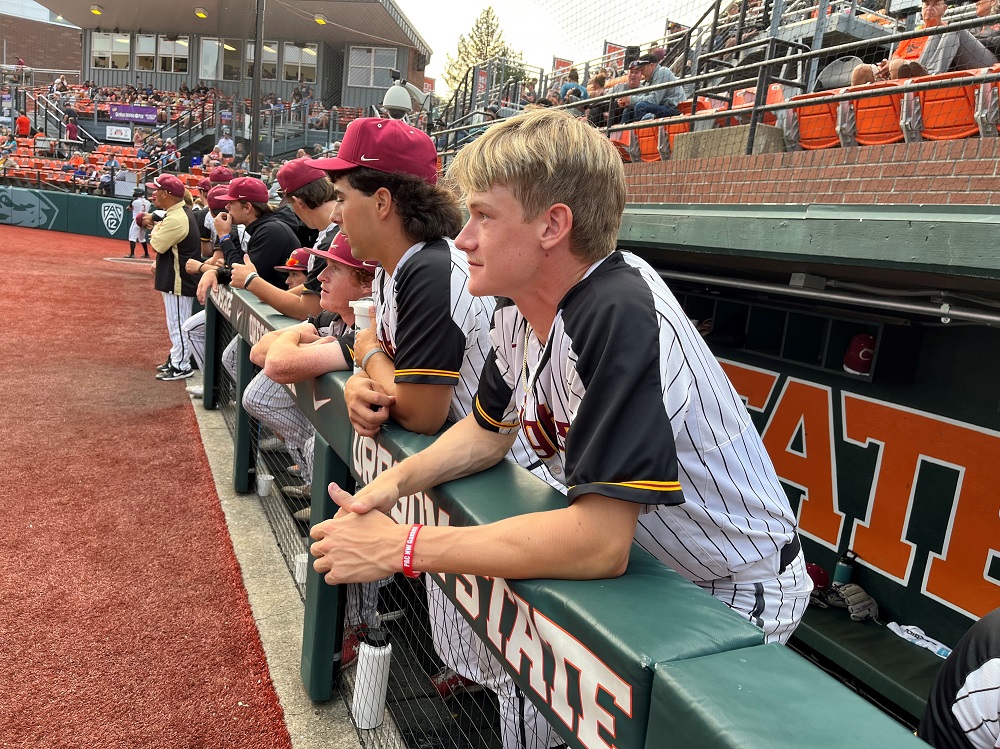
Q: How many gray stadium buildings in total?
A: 1